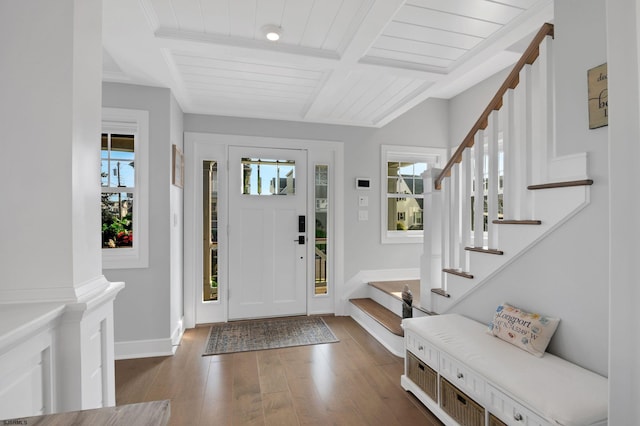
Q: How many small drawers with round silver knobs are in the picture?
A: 3